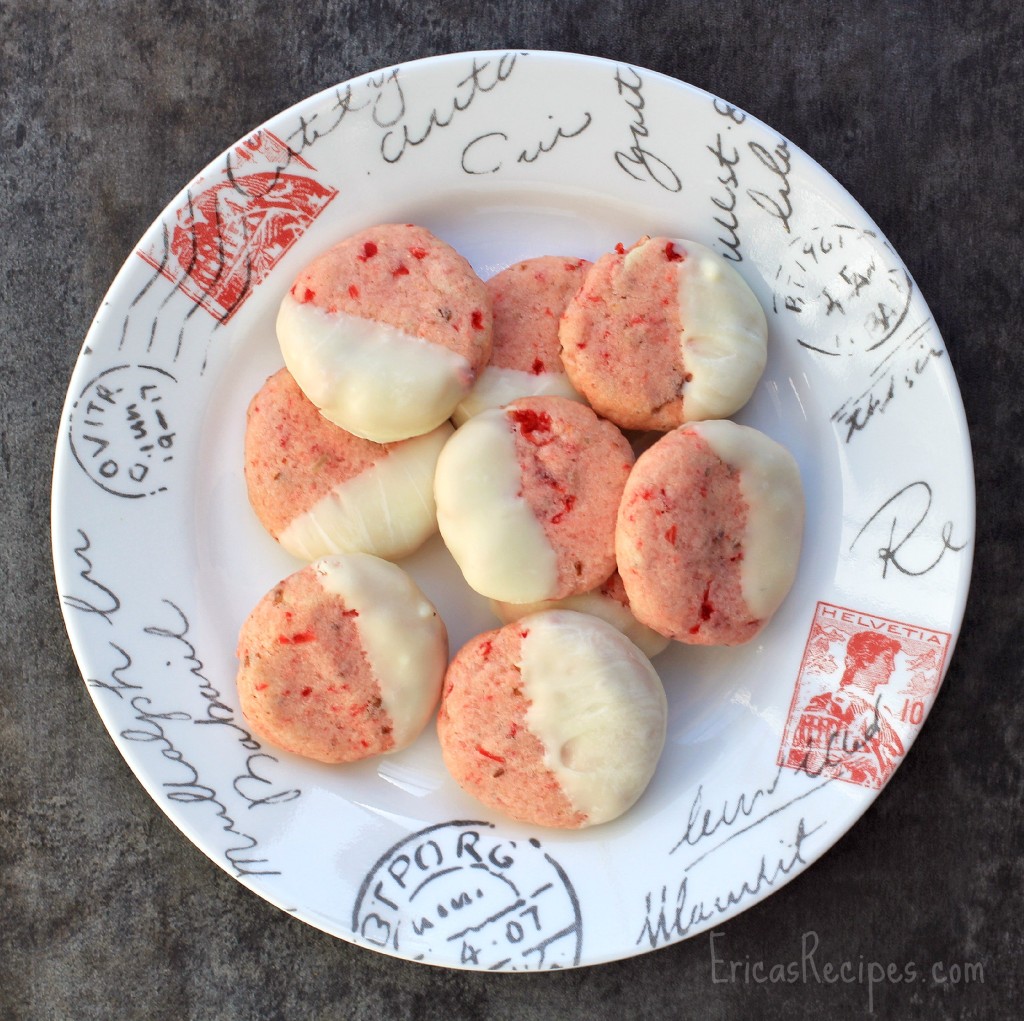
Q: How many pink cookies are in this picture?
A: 9